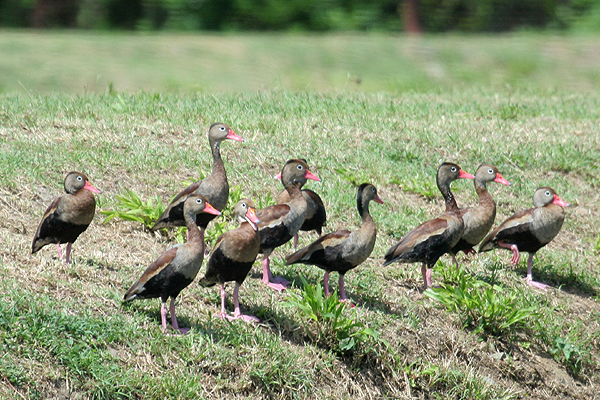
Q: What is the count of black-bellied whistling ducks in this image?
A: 10